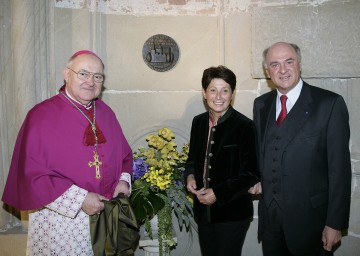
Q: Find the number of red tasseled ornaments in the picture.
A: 2